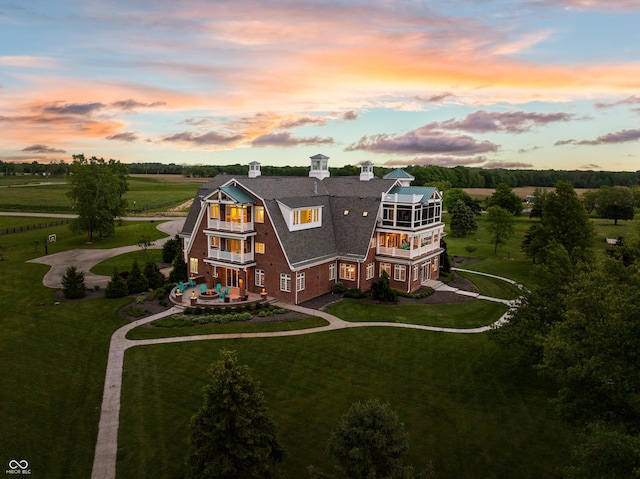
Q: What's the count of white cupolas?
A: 3